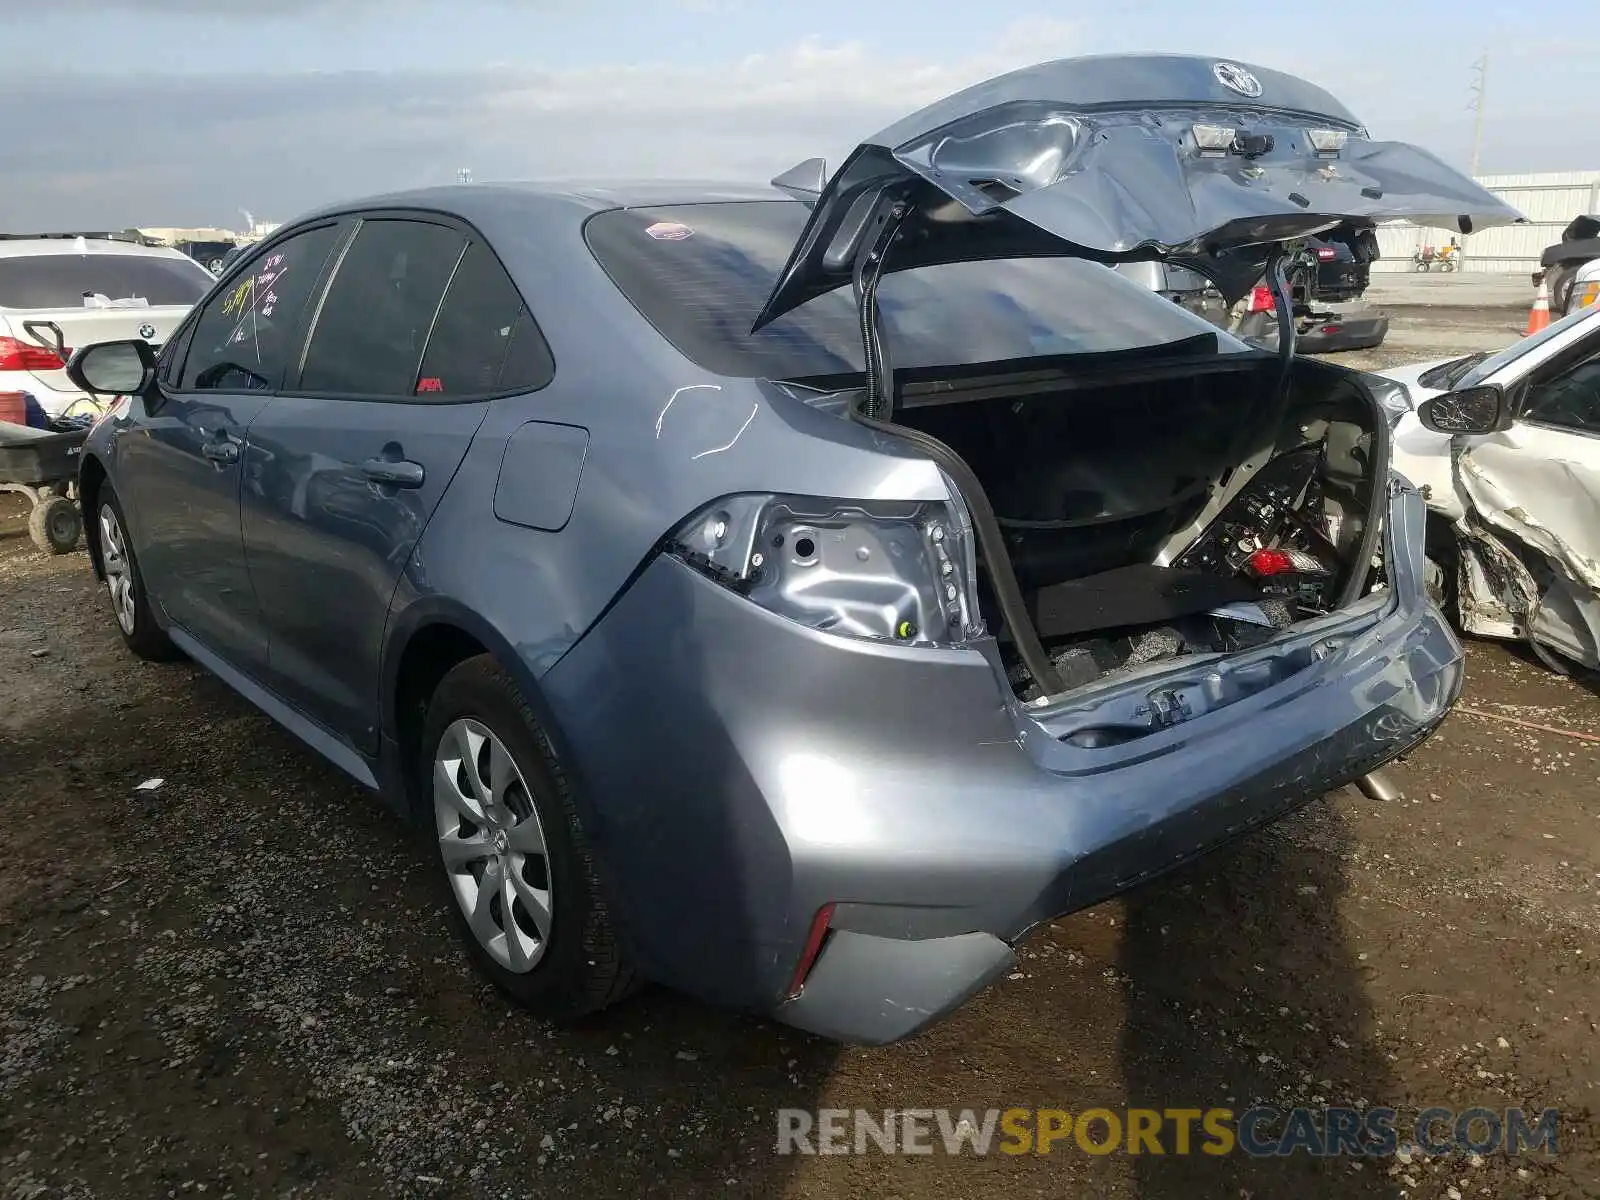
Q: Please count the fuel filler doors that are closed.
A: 1